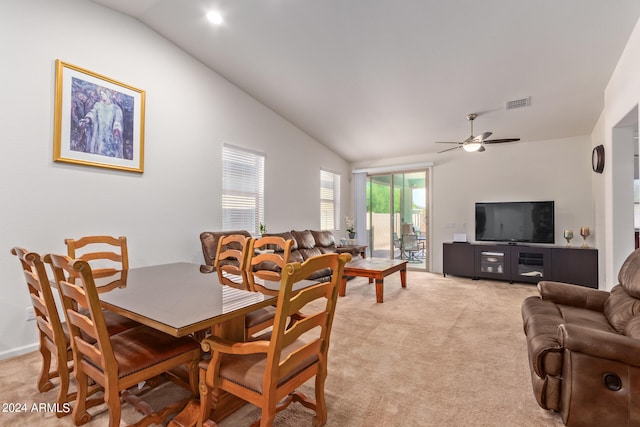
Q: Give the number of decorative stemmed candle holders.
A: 2